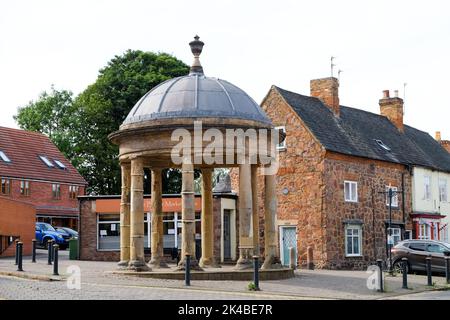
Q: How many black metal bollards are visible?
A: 12